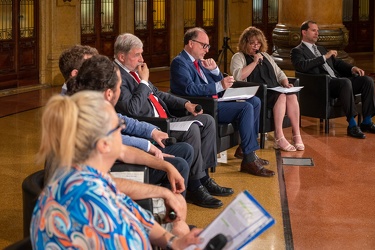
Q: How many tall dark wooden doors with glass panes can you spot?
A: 6